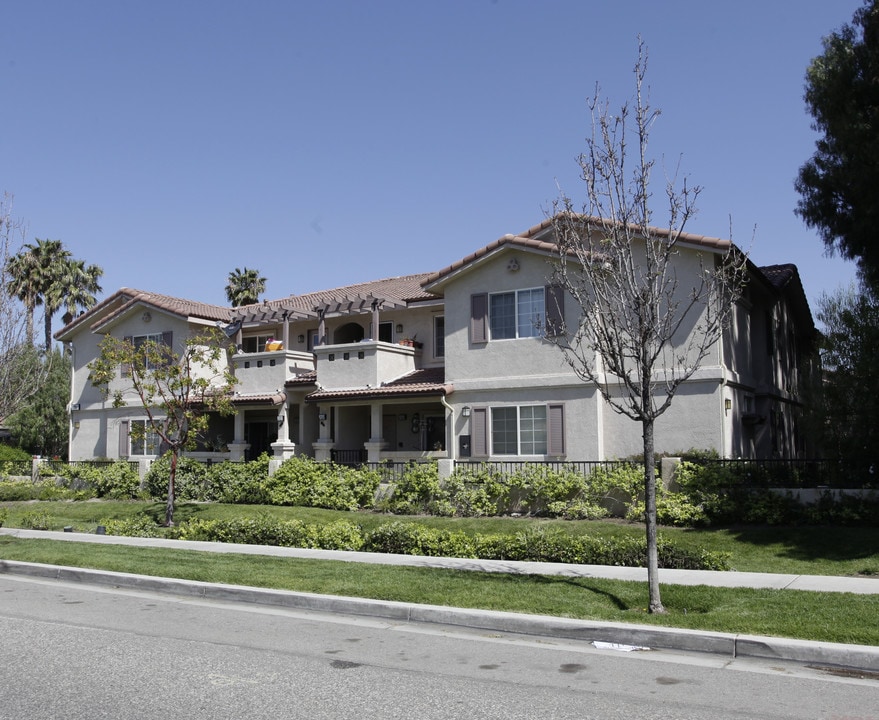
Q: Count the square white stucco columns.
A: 4